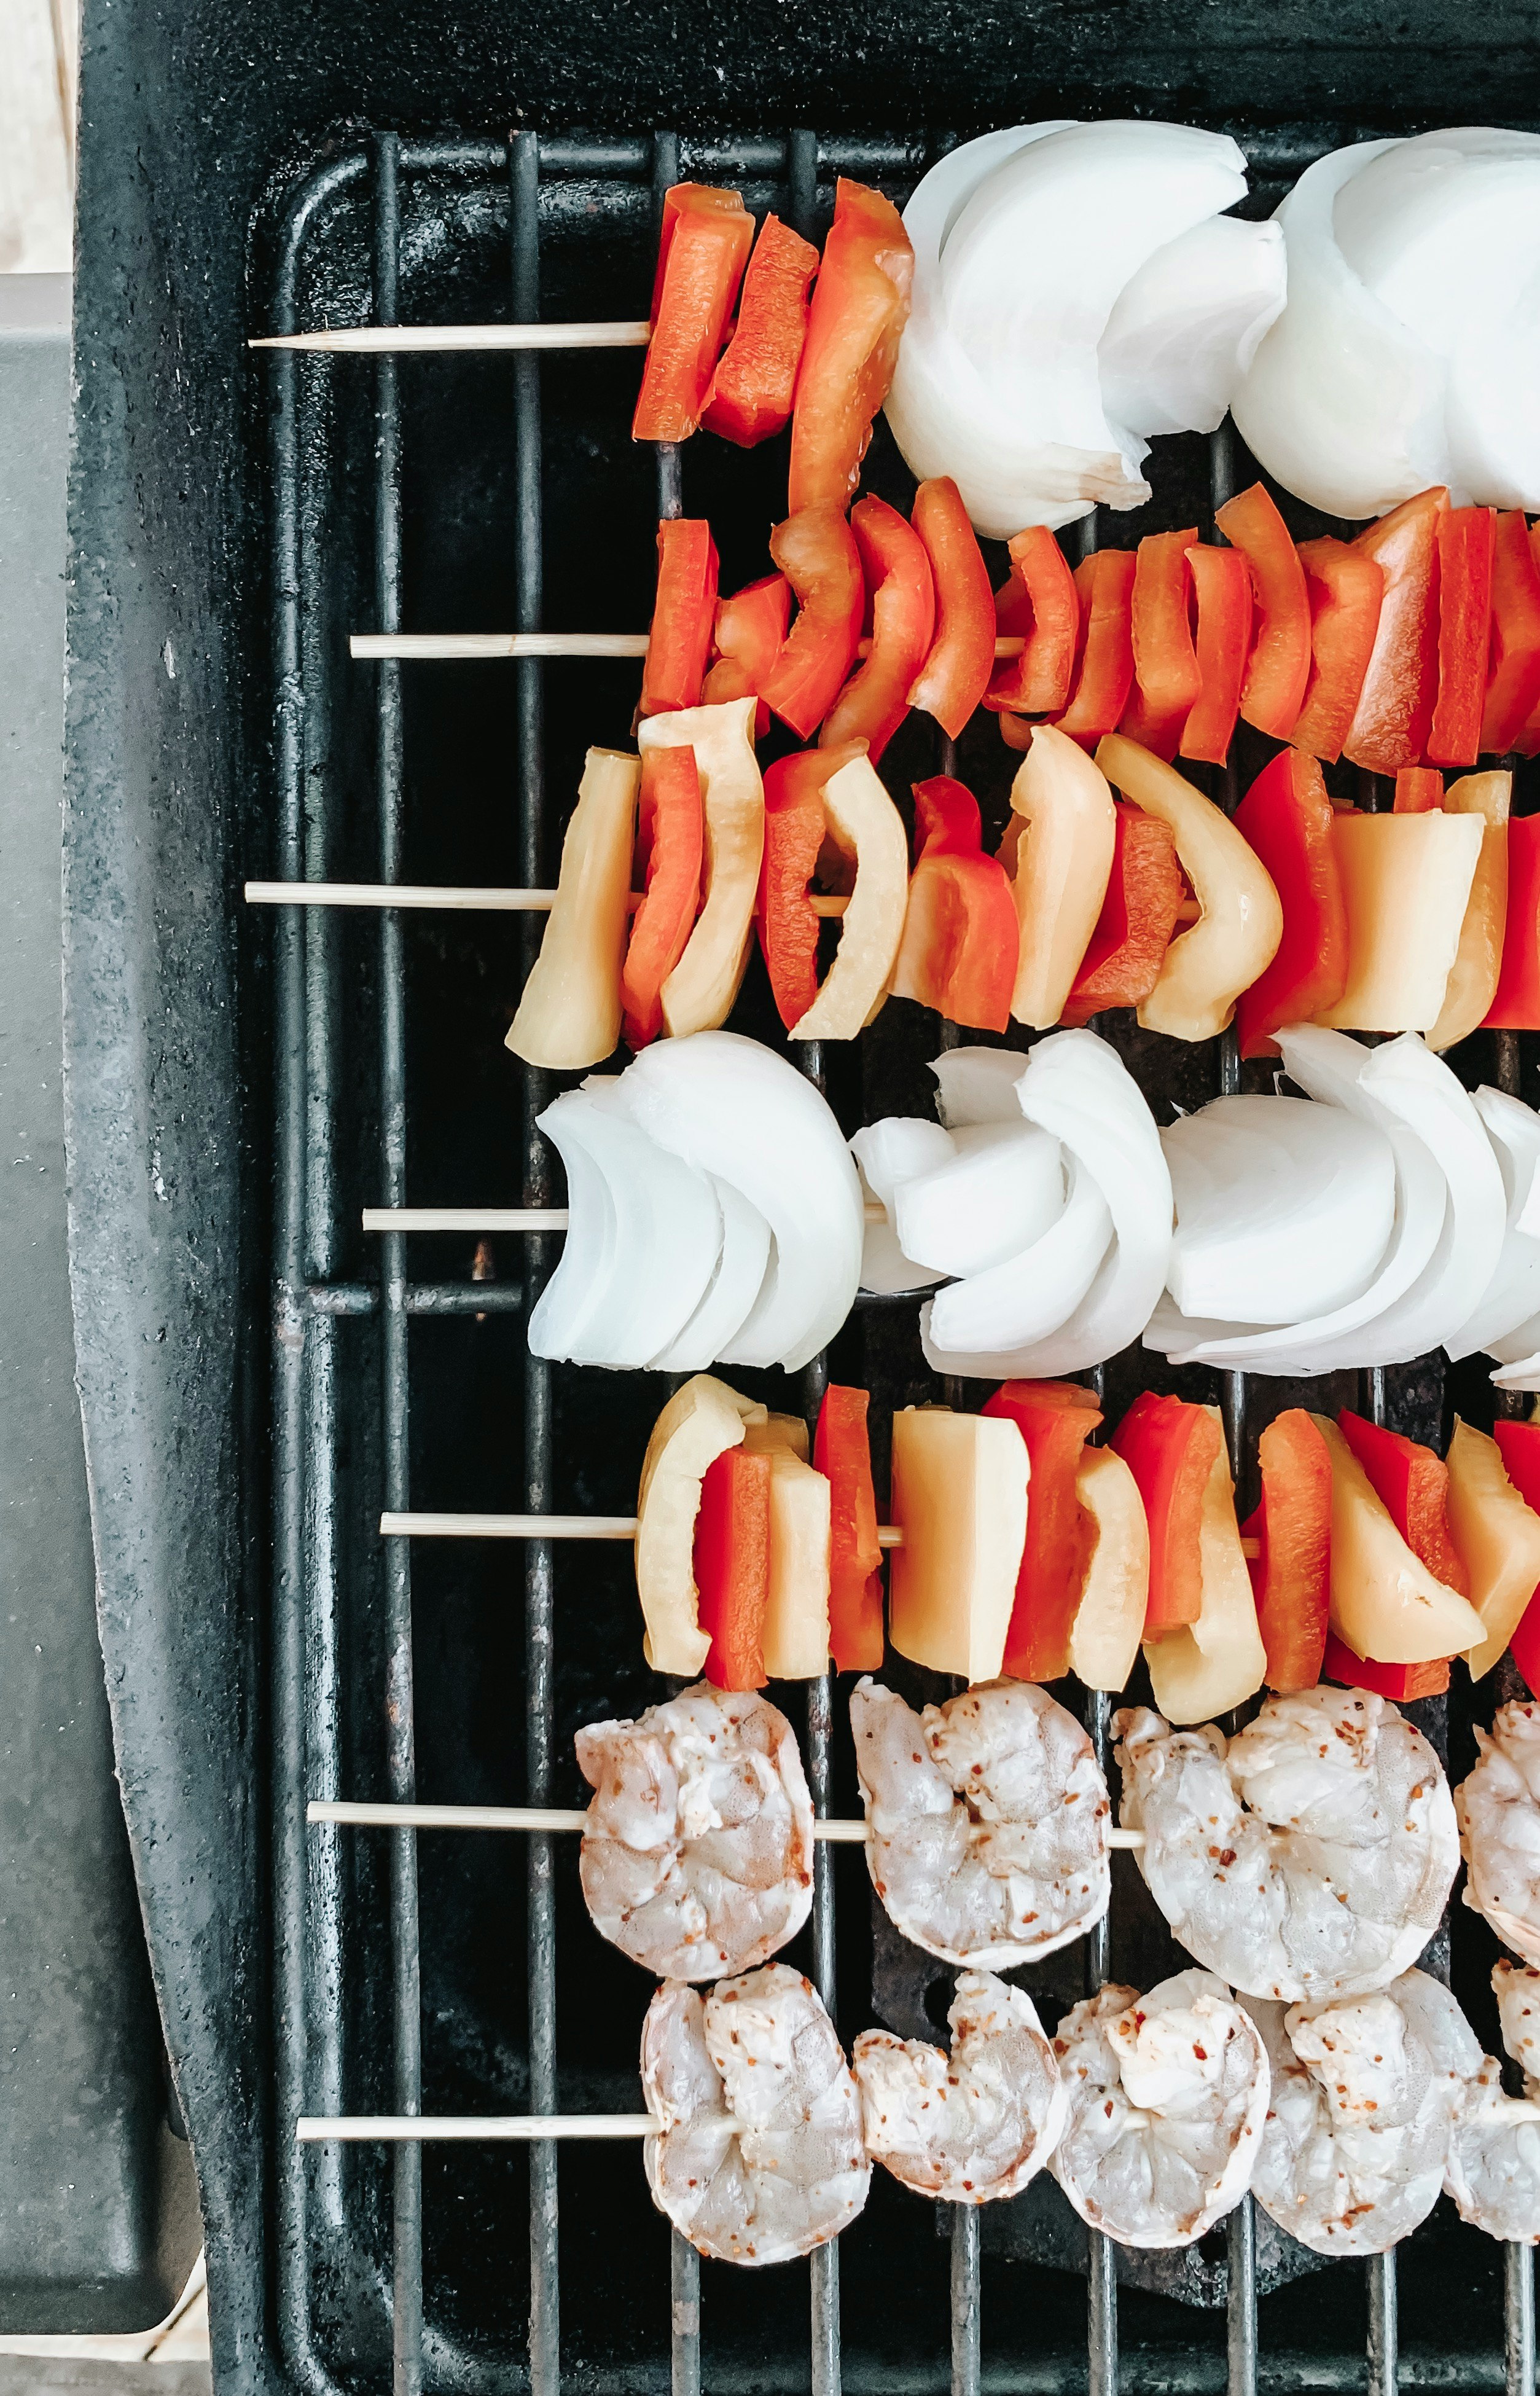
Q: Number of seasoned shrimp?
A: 9